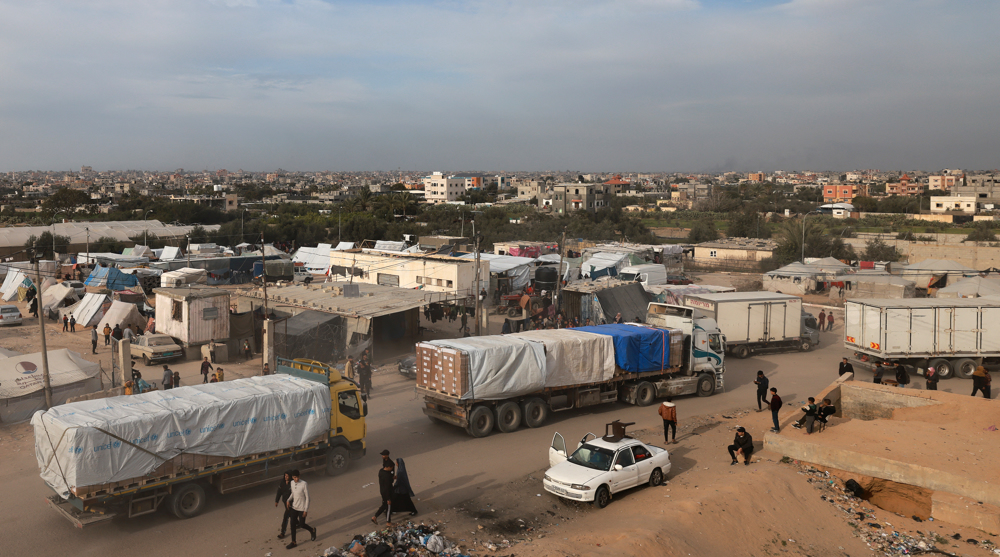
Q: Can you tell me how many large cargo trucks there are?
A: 4